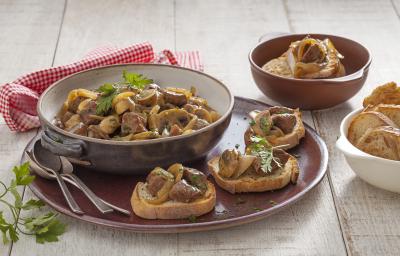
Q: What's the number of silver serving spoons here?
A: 3